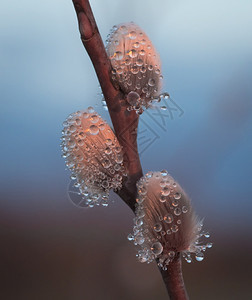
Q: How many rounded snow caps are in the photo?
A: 0